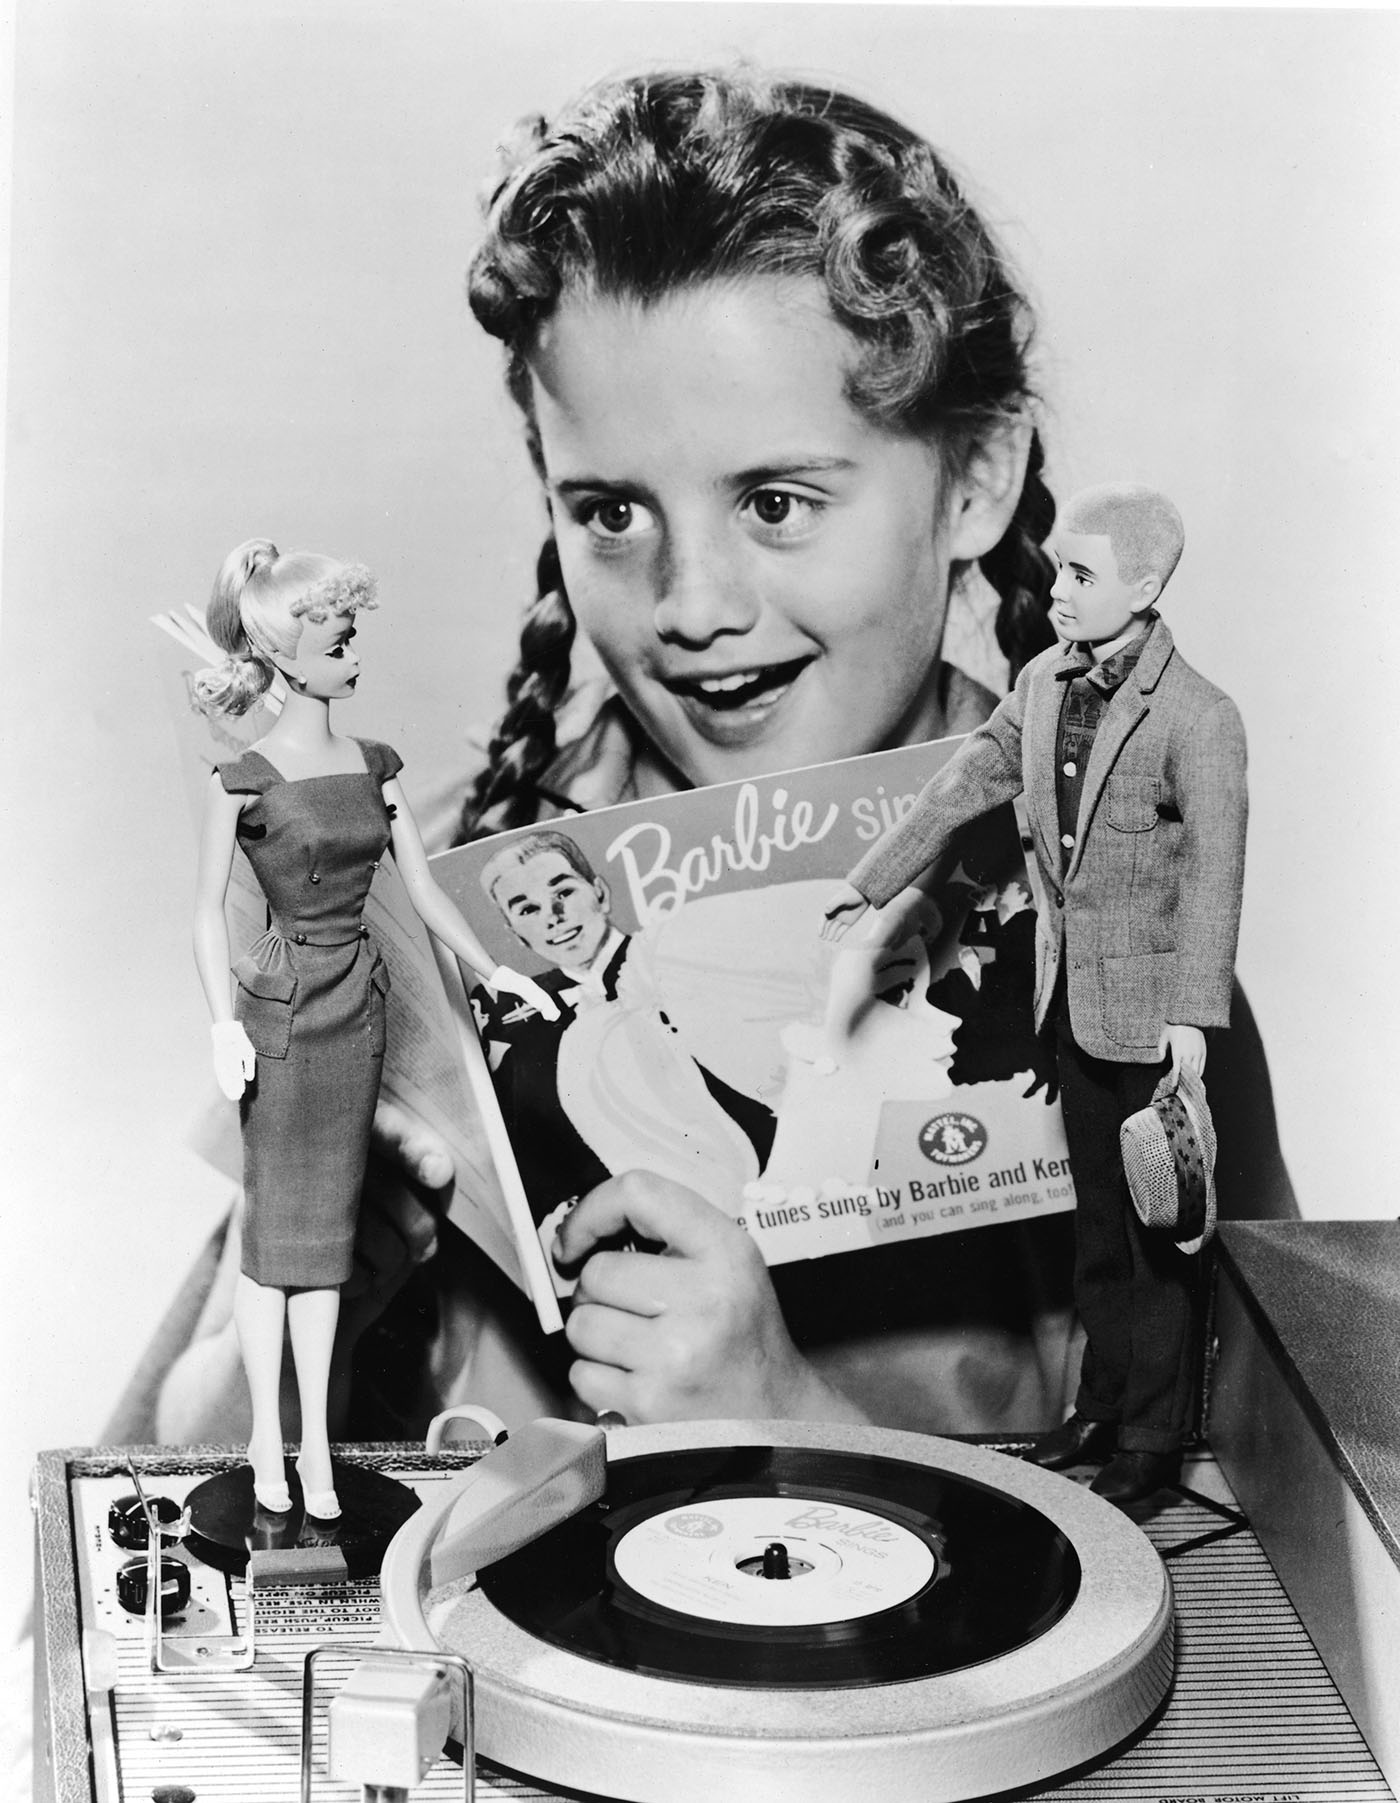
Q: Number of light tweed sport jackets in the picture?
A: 1